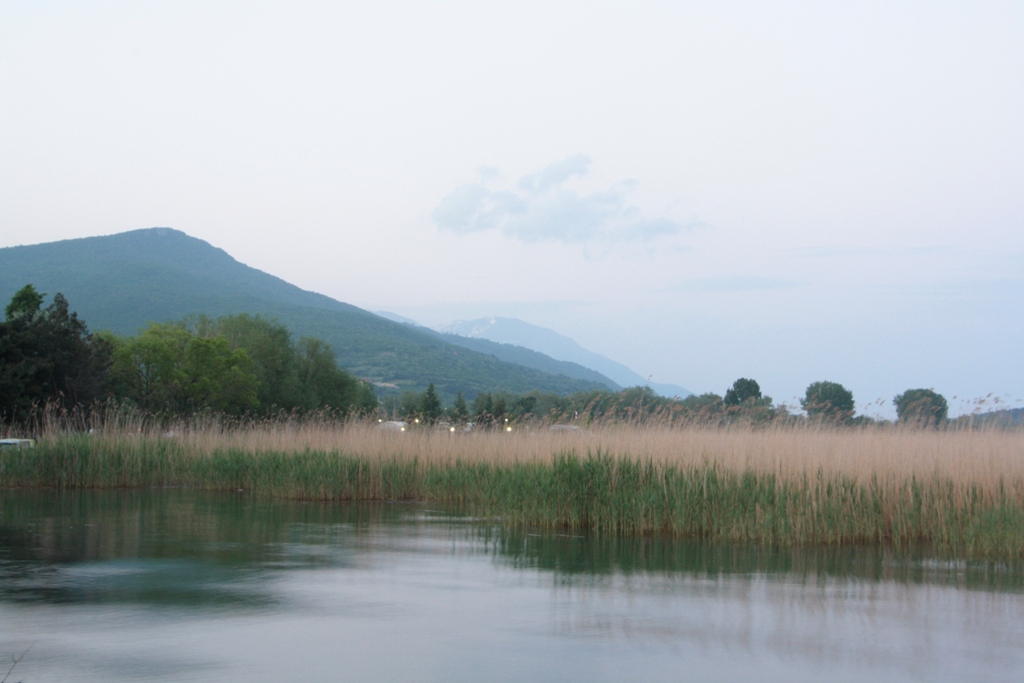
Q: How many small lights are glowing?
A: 6